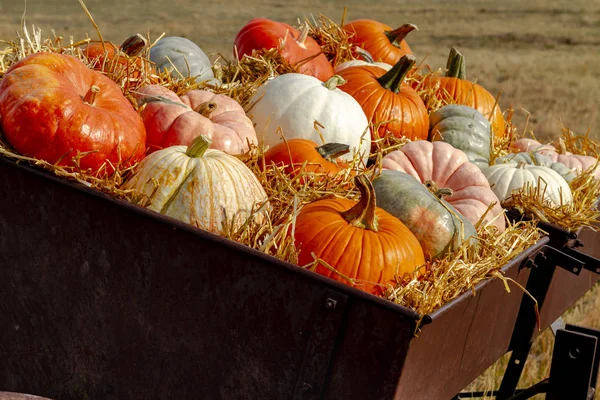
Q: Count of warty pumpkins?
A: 0